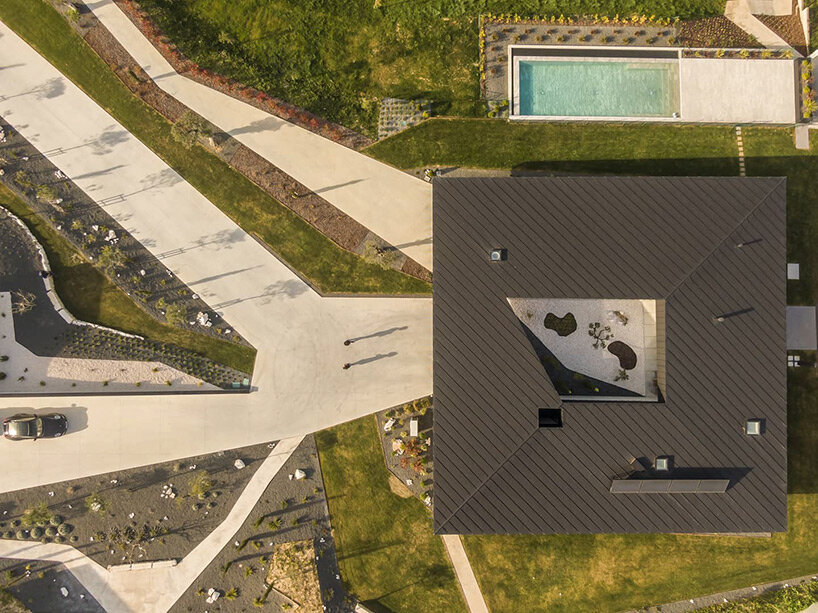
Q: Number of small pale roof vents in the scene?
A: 3